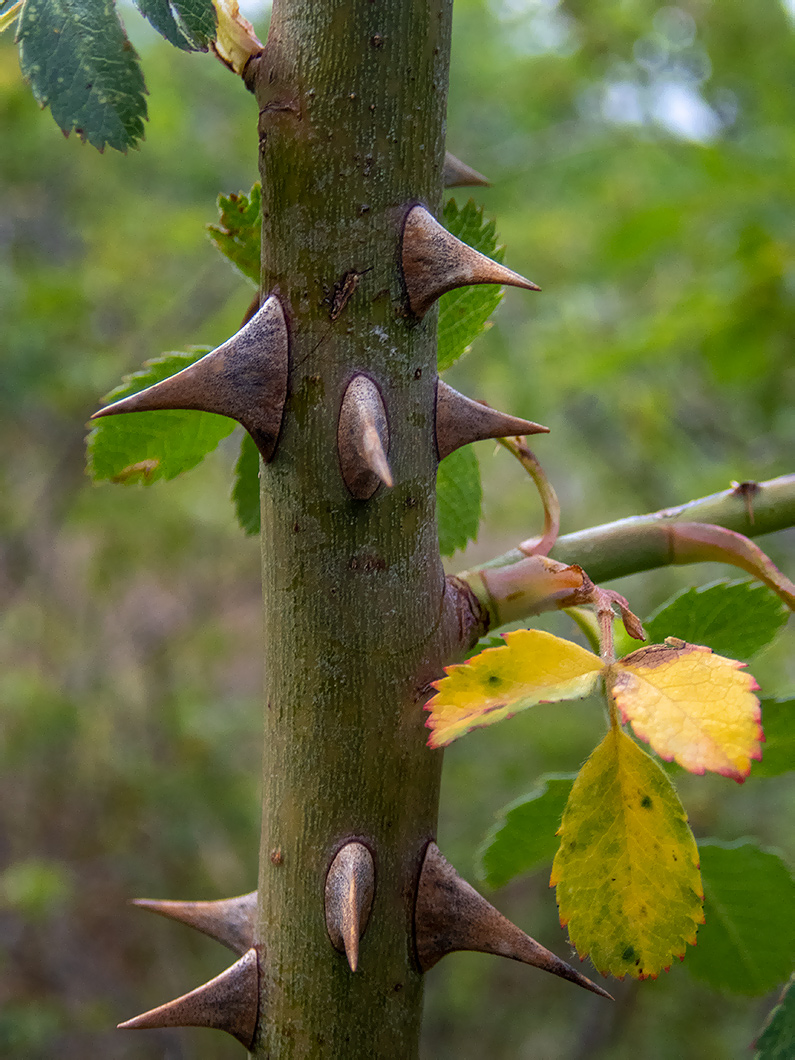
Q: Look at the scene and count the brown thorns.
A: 9